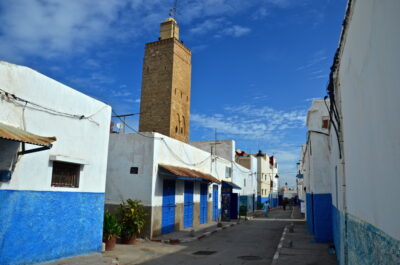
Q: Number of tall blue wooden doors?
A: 4